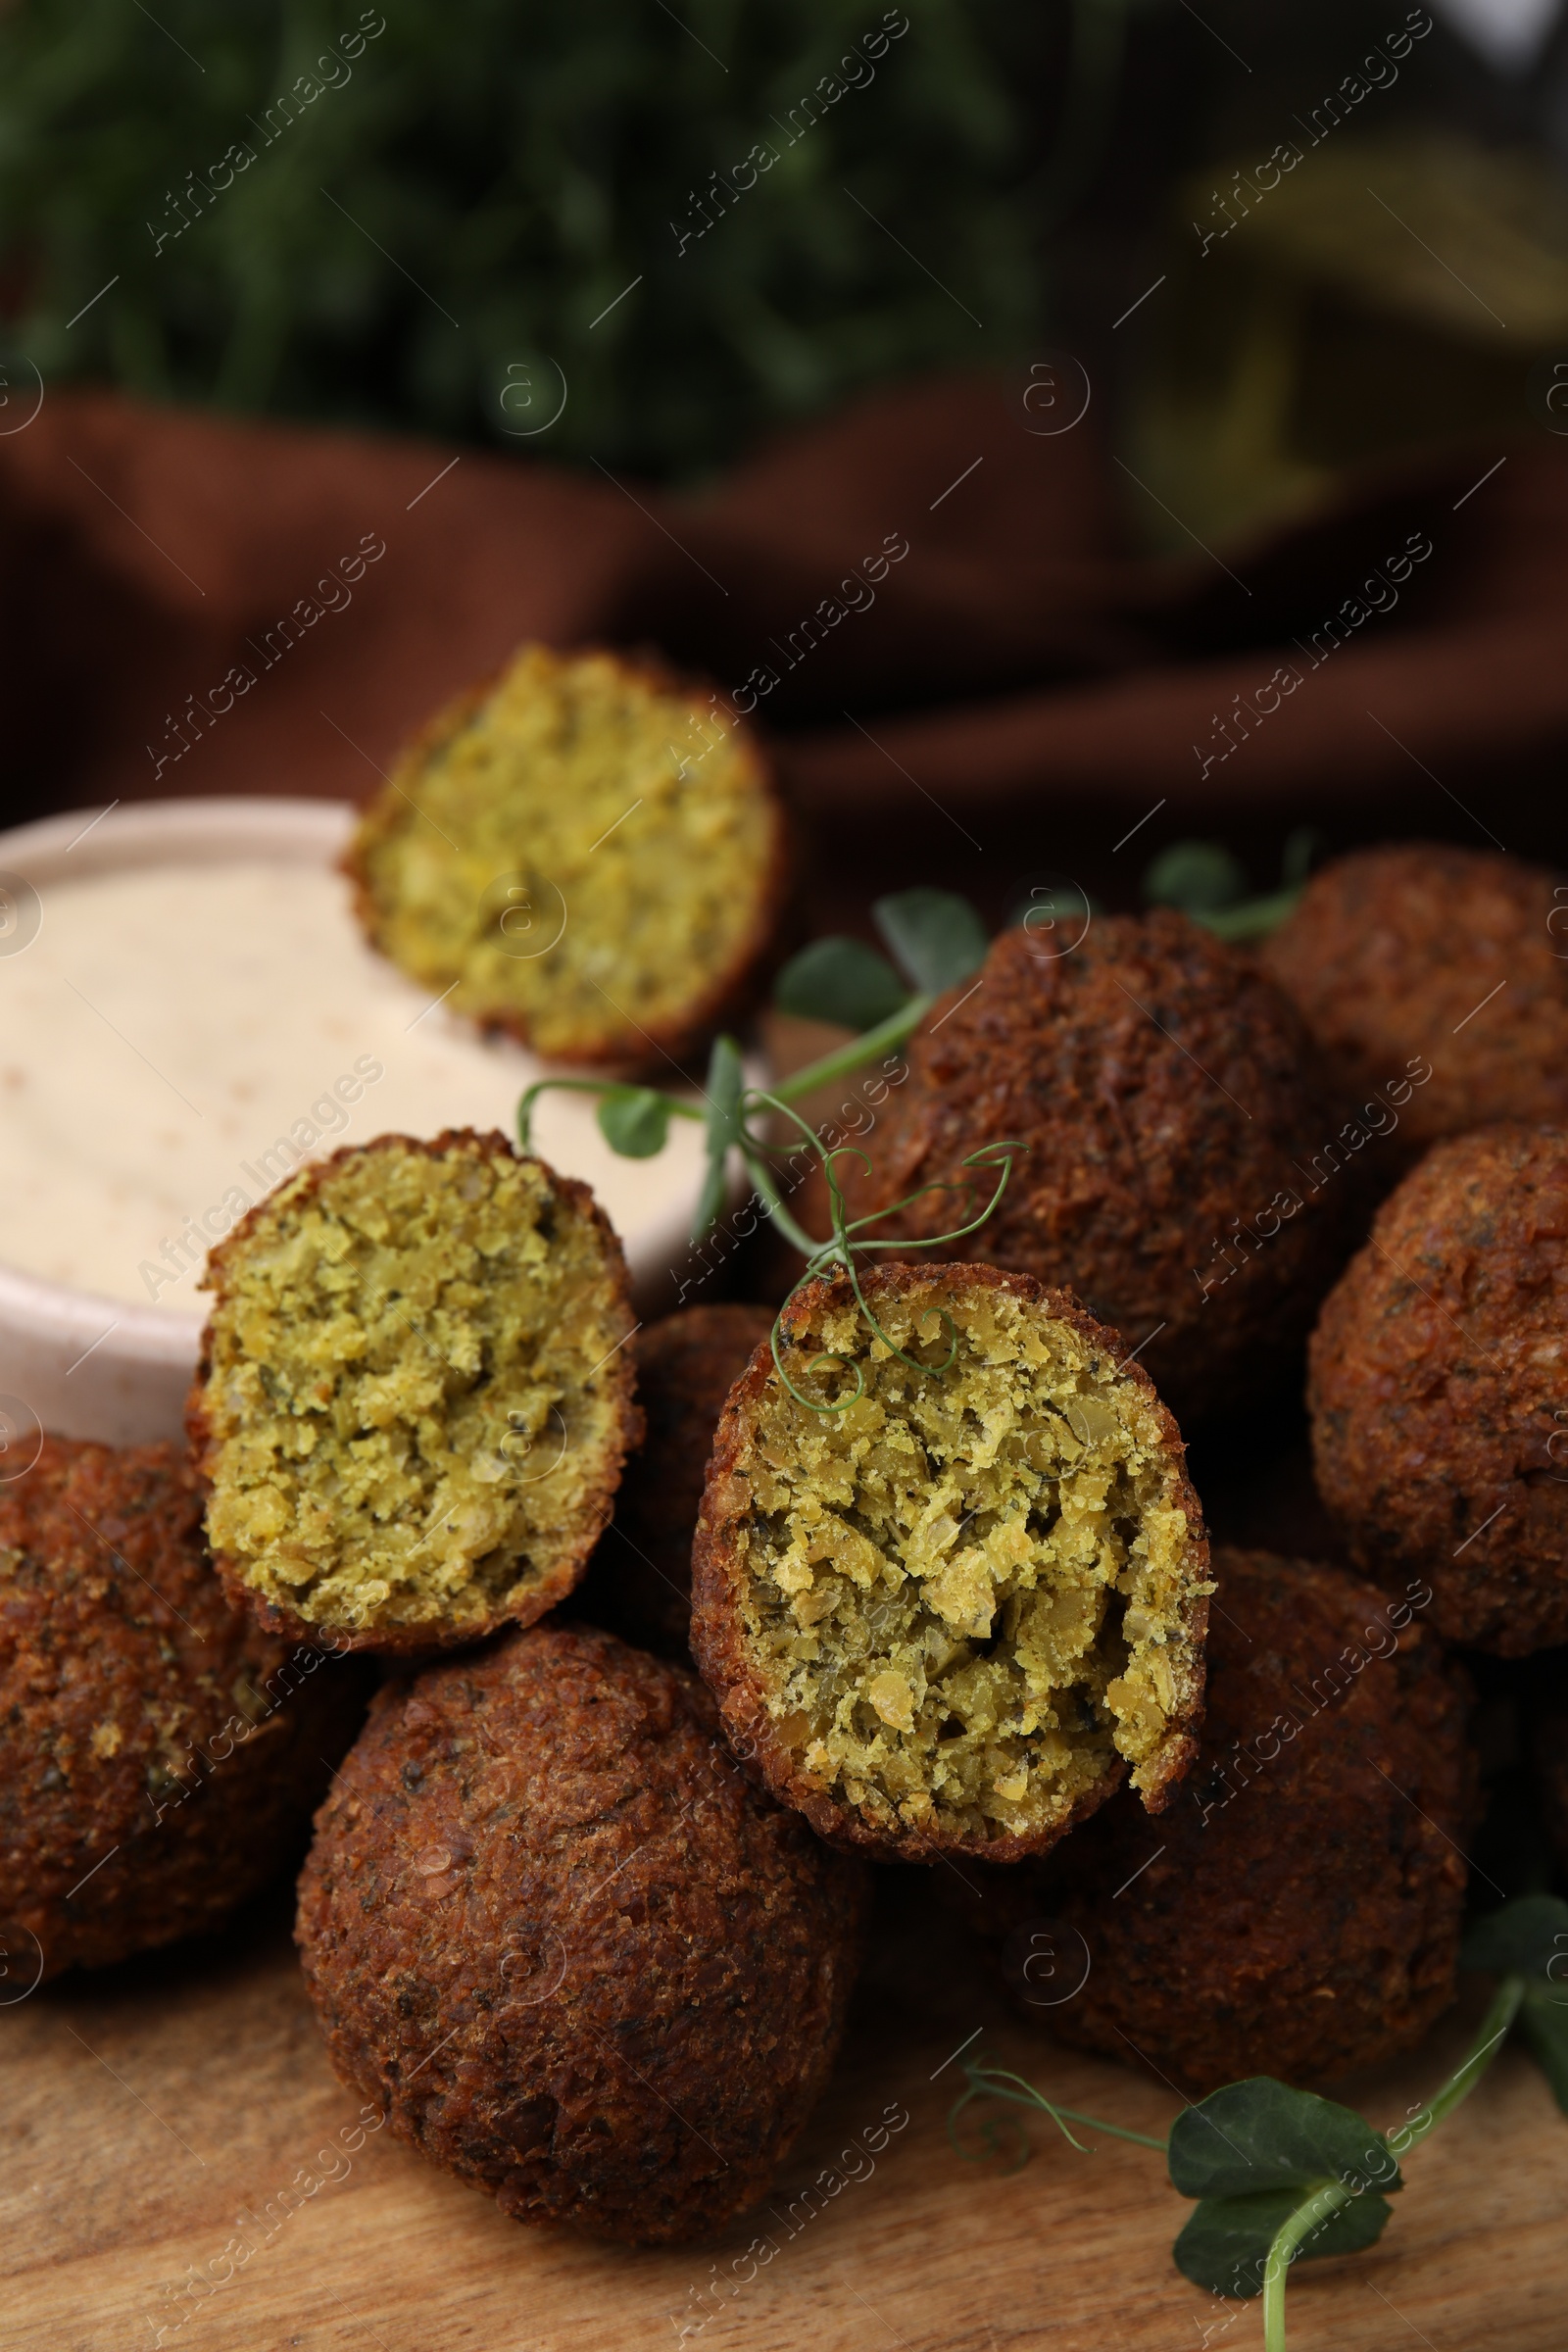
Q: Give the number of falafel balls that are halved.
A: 3